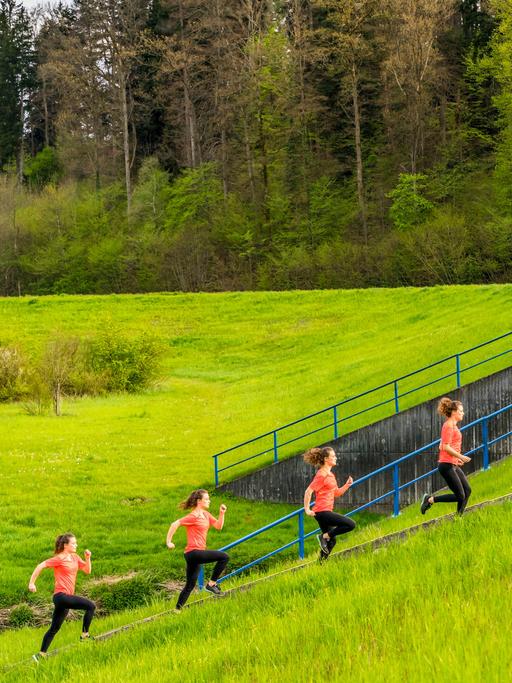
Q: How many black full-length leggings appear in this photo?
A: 4